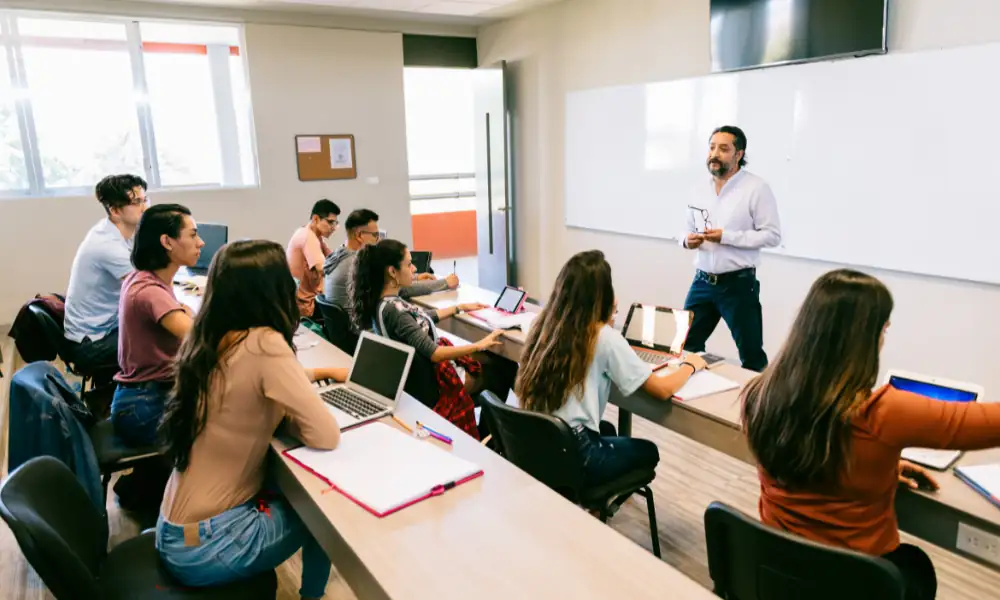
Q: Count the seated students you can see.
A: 8